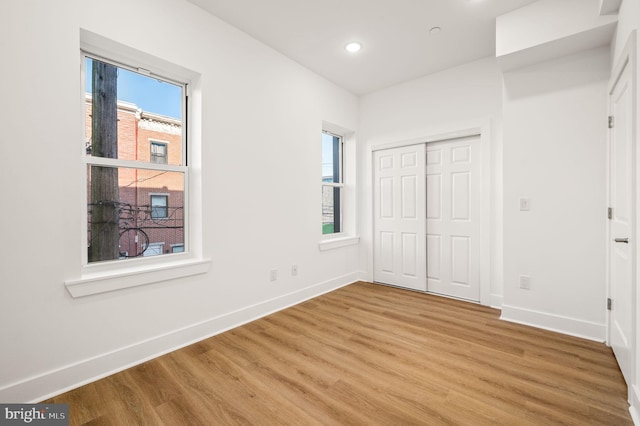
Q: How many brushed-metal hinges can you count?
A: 3